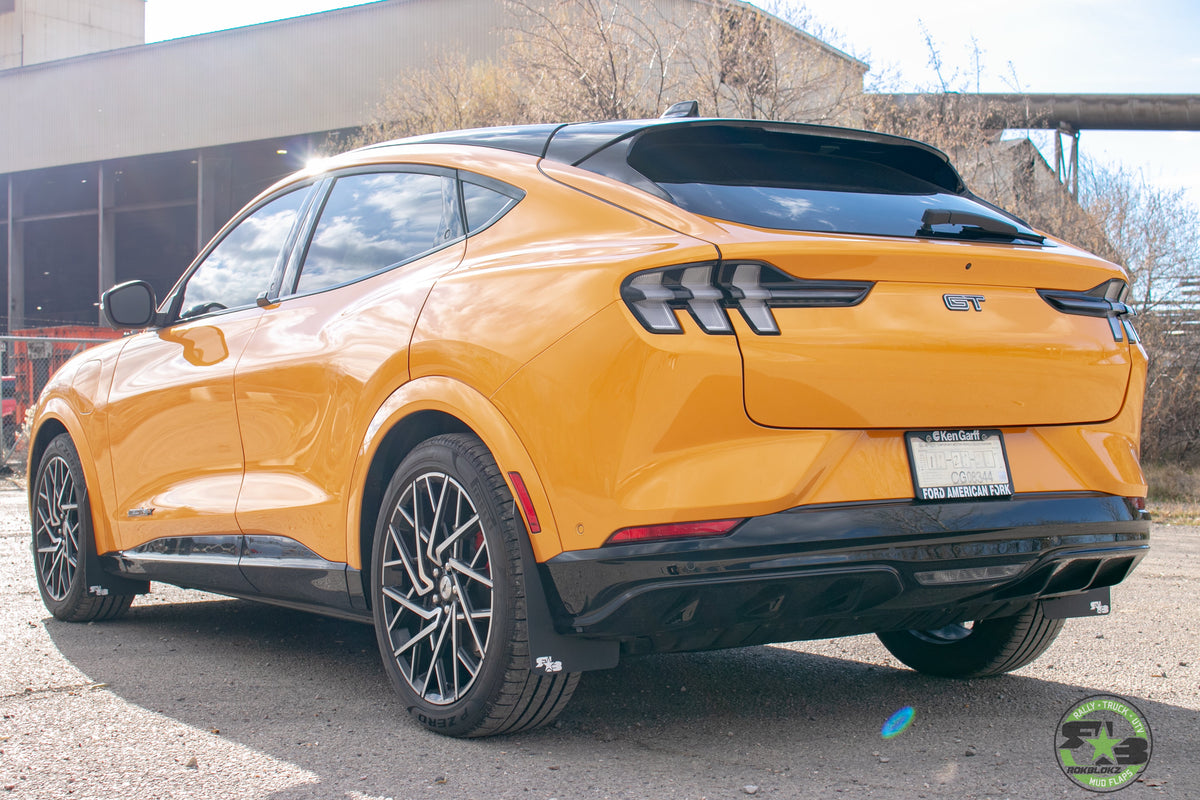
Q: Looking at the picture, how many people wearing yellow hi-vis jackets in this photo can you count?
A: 0